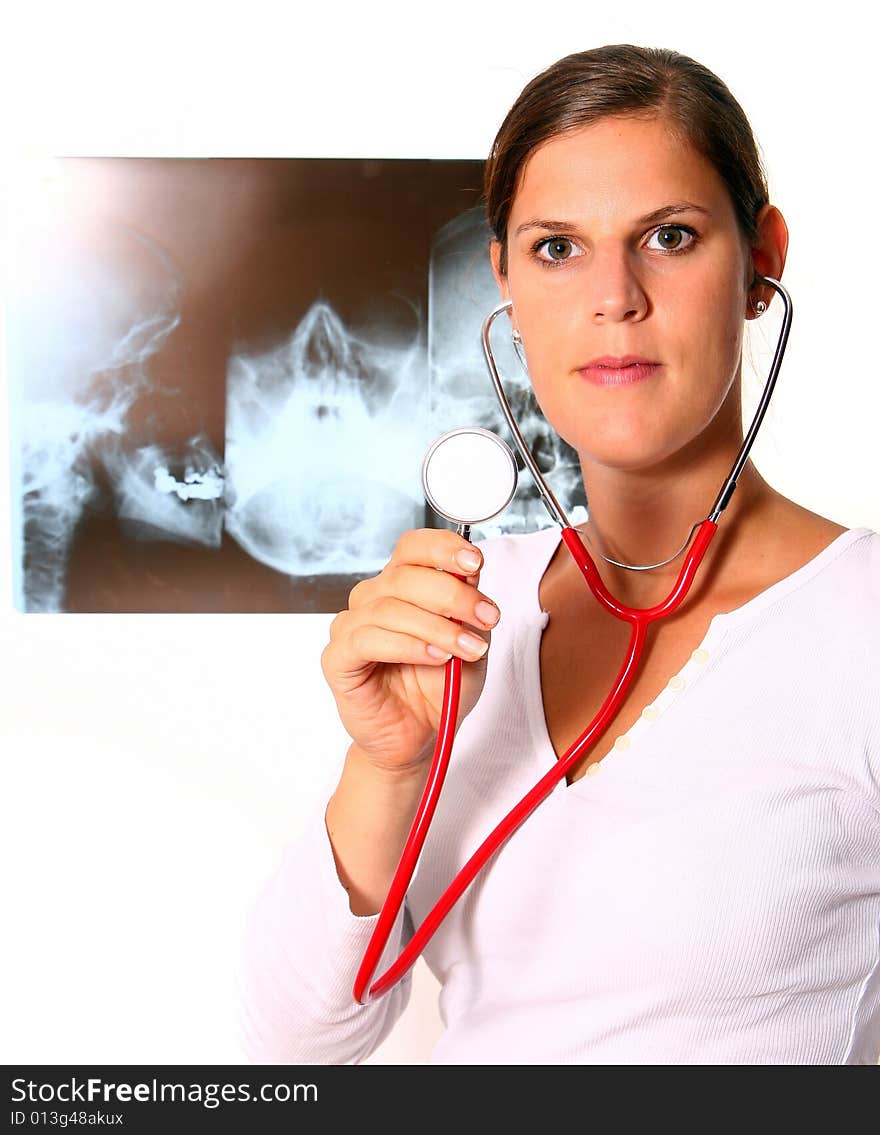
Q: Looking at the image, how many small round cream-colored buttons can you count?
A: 5